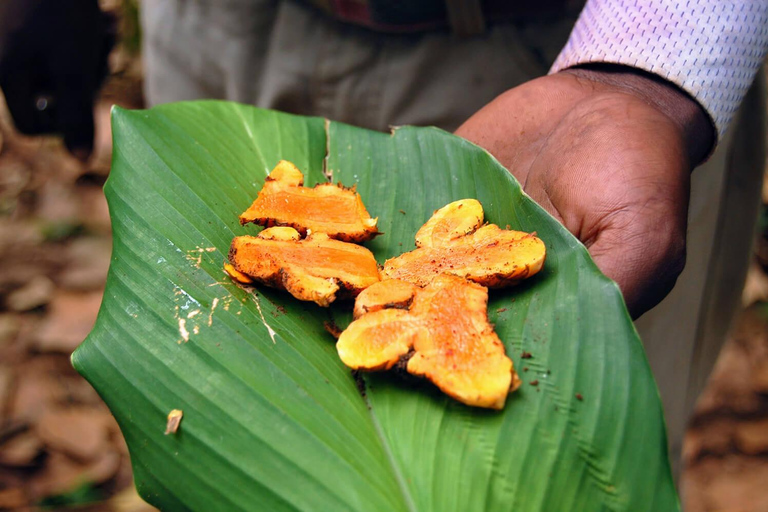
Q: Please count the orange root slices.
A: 4